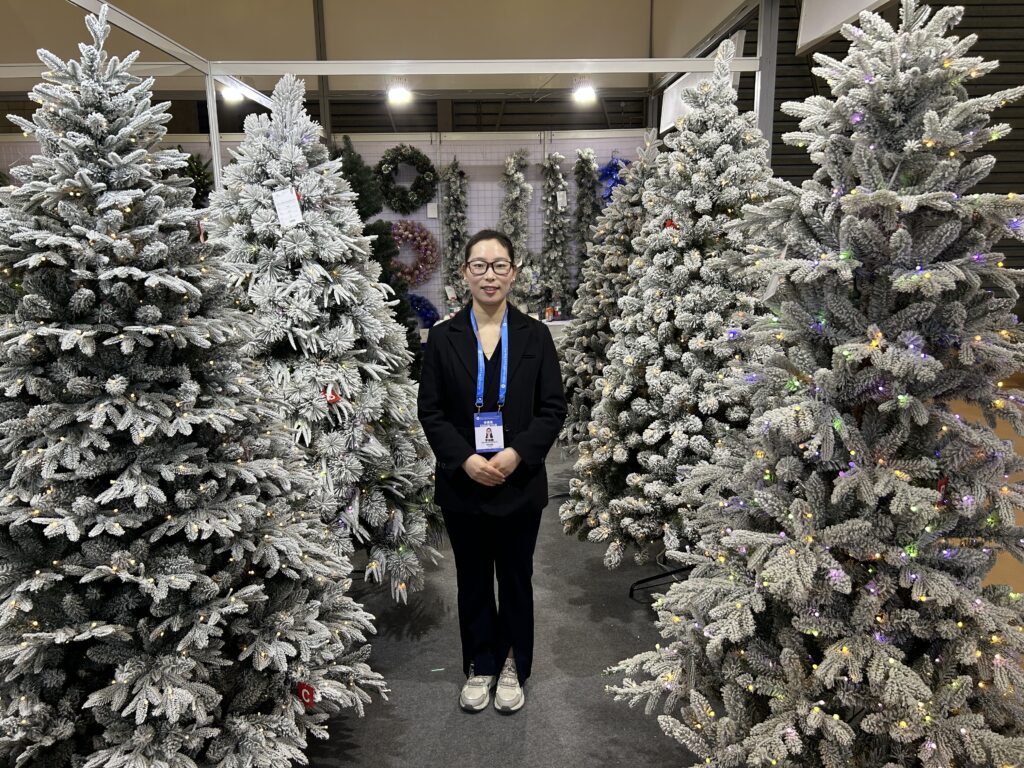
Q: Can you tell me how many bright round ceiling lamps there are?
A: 3